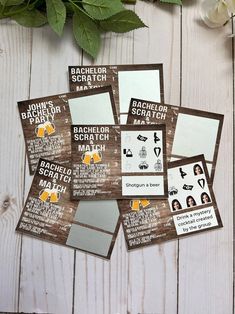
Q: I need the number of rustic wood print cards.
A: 6